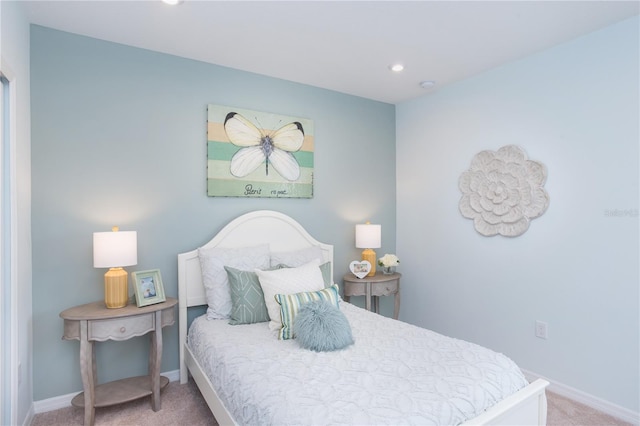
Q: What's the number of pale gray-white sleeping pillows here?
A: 2